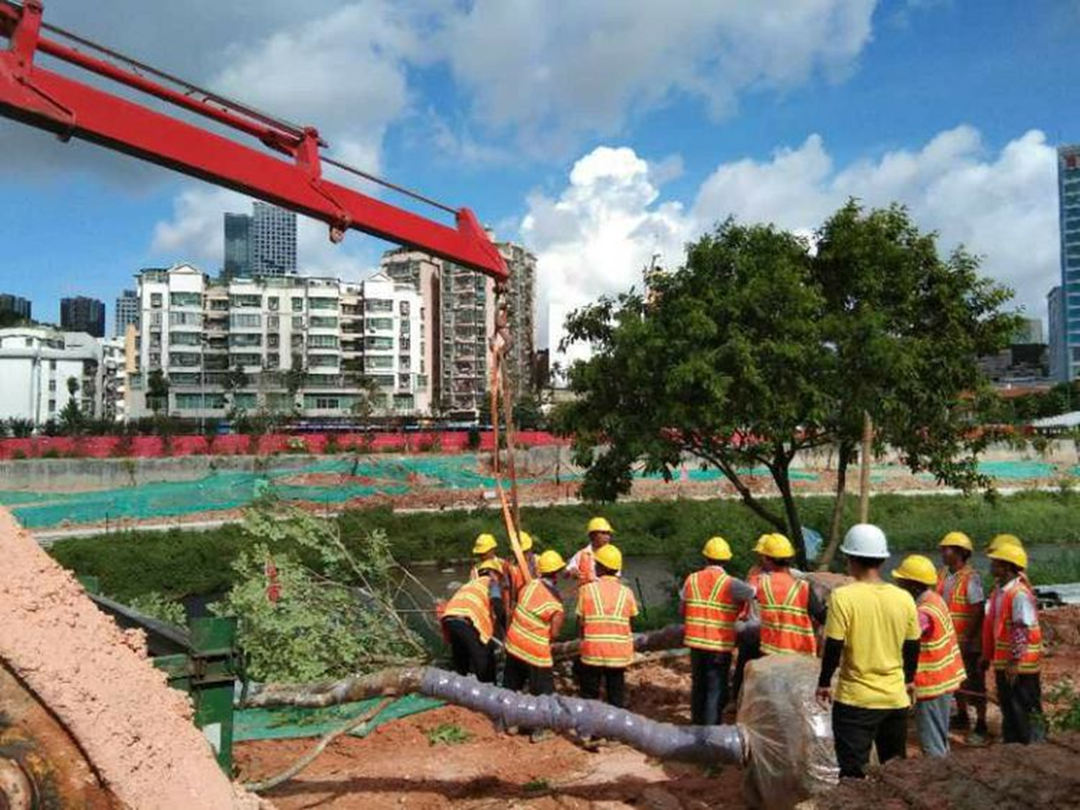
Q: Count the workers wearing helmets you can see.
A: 14